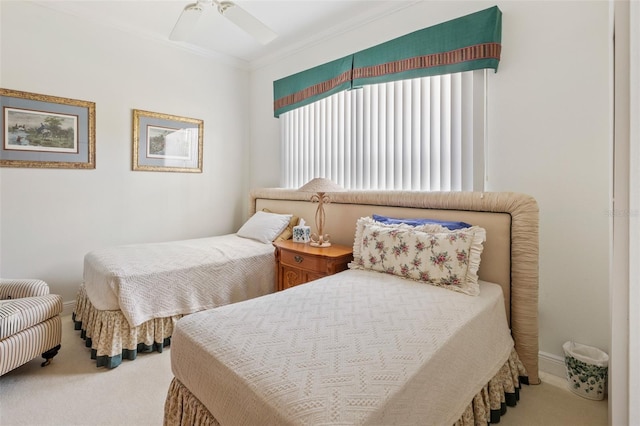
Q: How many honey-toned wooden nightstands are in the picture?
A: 1